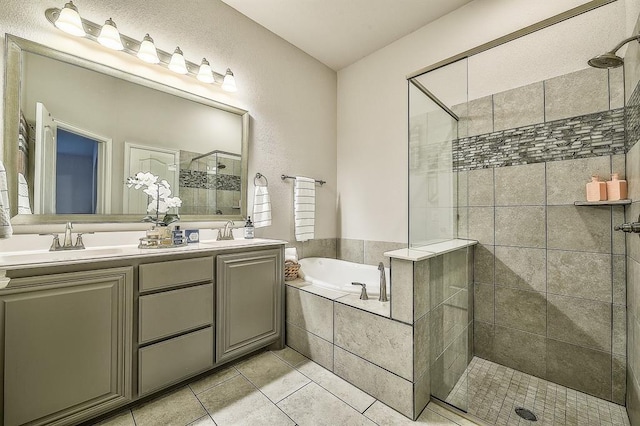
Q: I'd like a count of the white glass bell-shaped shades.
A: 6